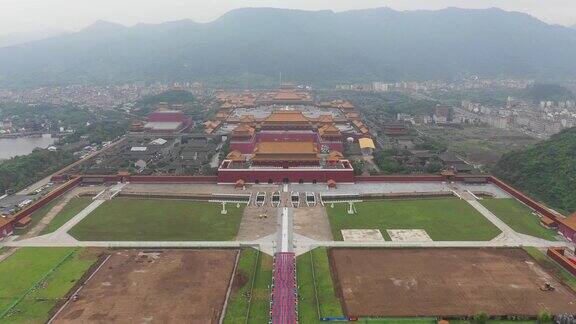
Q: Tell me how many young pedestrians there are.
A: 0